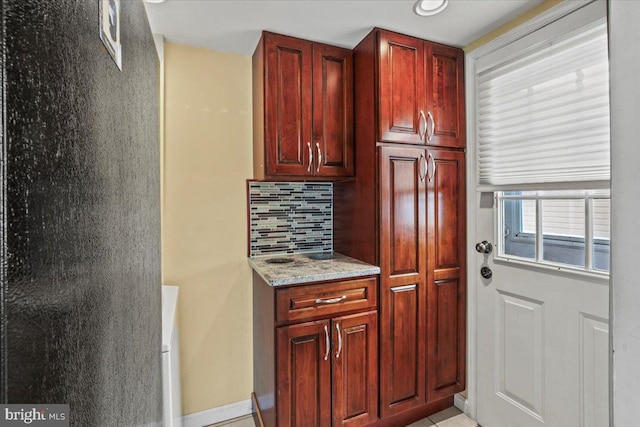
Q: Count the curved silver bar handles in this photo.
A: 9